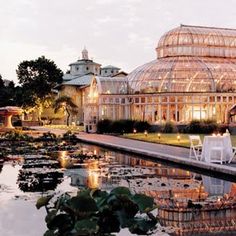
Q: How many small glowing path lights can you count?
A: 4